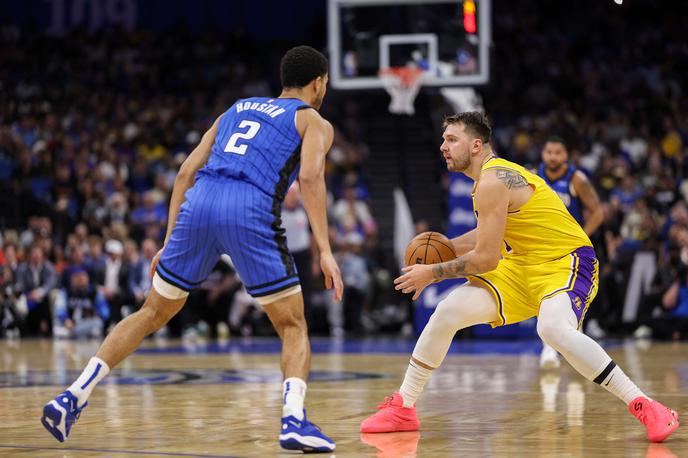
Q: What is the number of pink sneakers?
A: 2